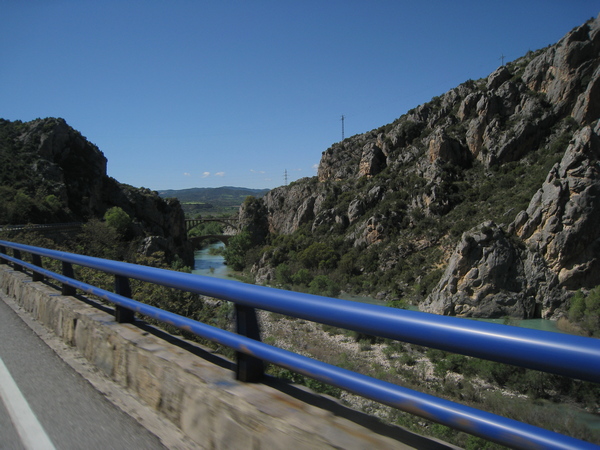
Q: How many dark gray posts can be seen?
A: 6